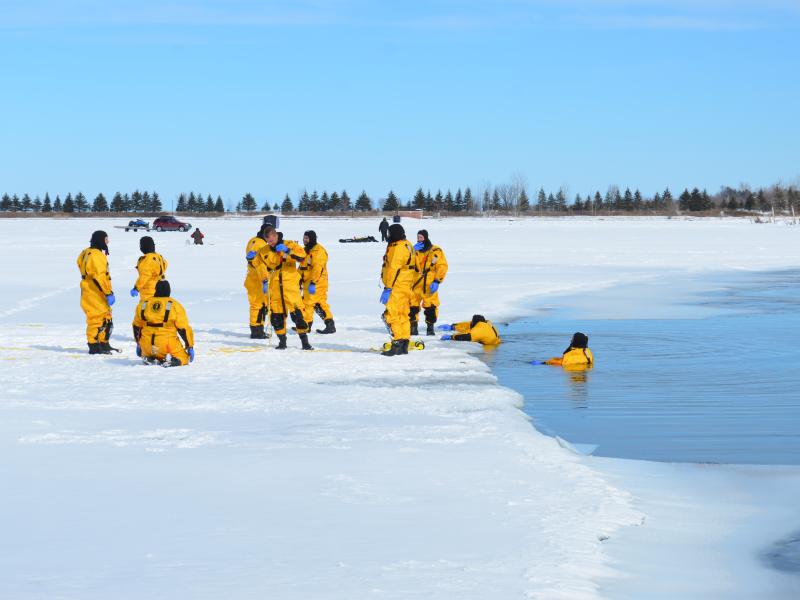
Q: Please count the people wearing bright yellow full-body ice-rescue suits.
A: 10